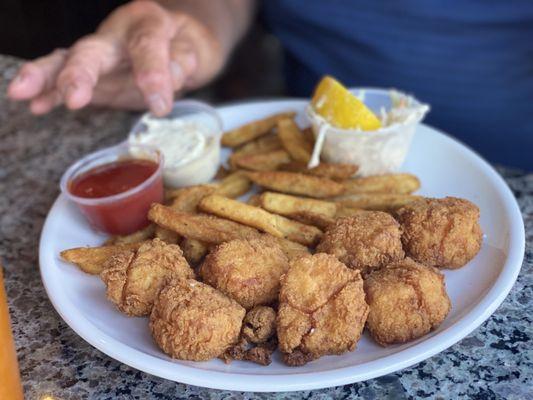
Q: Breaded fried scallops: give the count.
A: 7